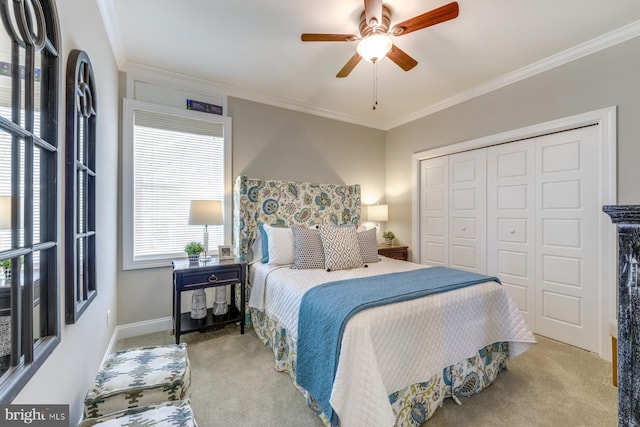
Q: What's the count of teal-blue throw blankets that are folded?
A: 1